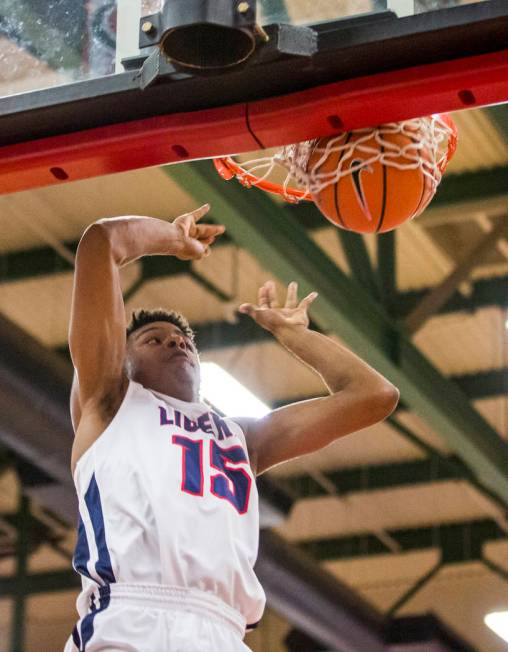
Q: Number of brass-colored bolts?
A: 2